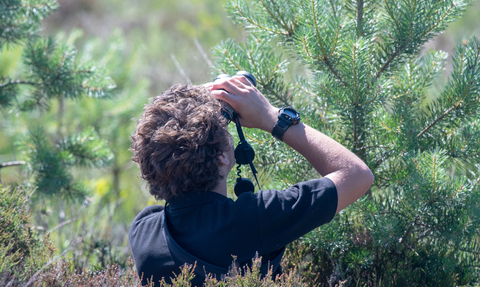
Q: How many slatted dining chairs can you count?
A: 0